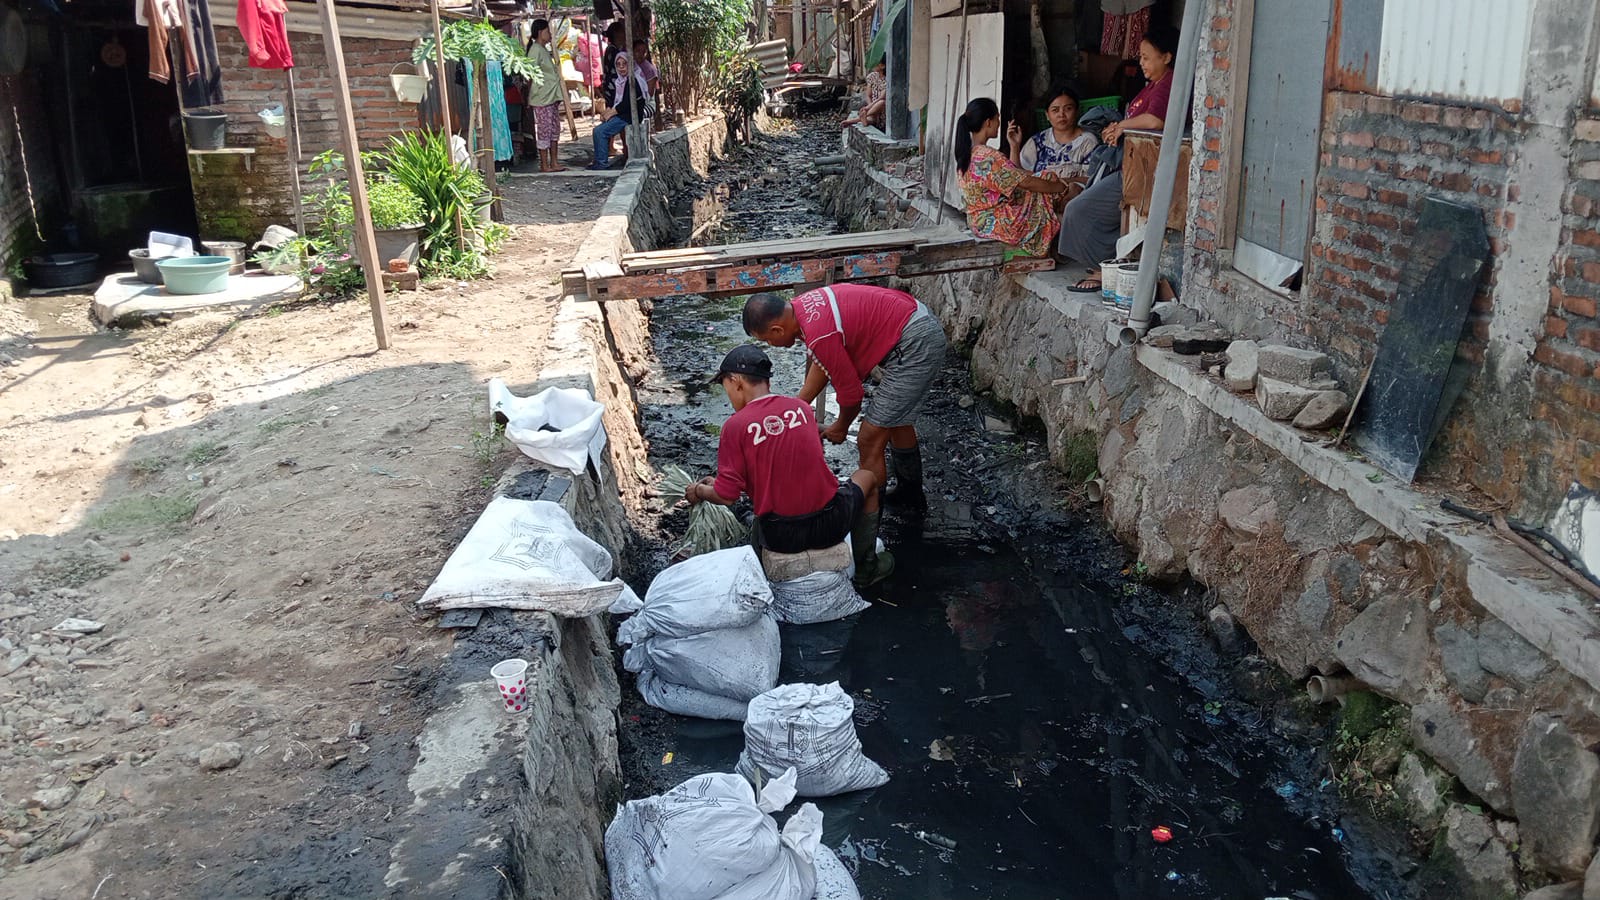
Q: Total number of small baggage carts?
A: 0